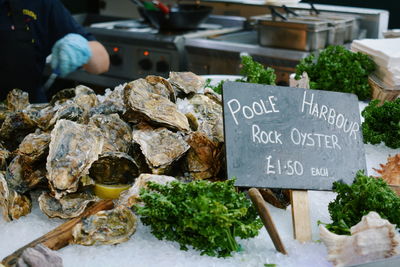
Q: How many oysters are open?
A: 0